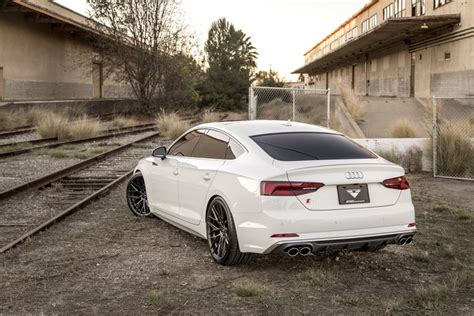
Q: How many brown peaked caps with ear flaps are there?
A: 0